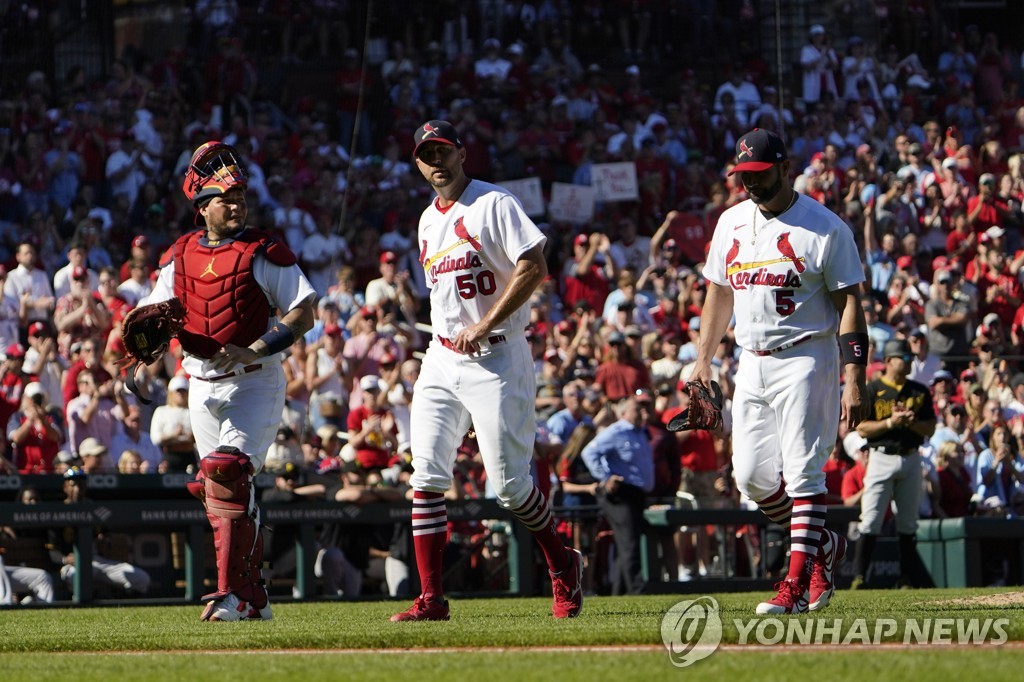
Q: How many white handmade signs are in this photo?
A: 3